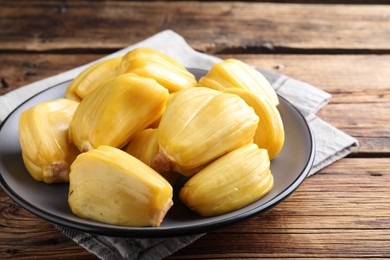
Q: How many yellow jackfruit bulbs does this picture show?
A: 10